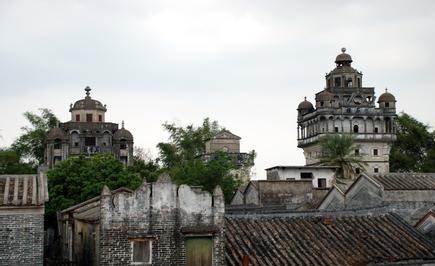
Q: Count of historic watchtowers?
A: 3